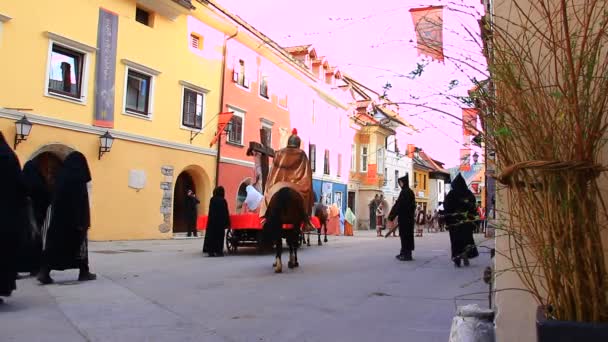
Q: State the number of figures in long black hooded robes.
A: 6